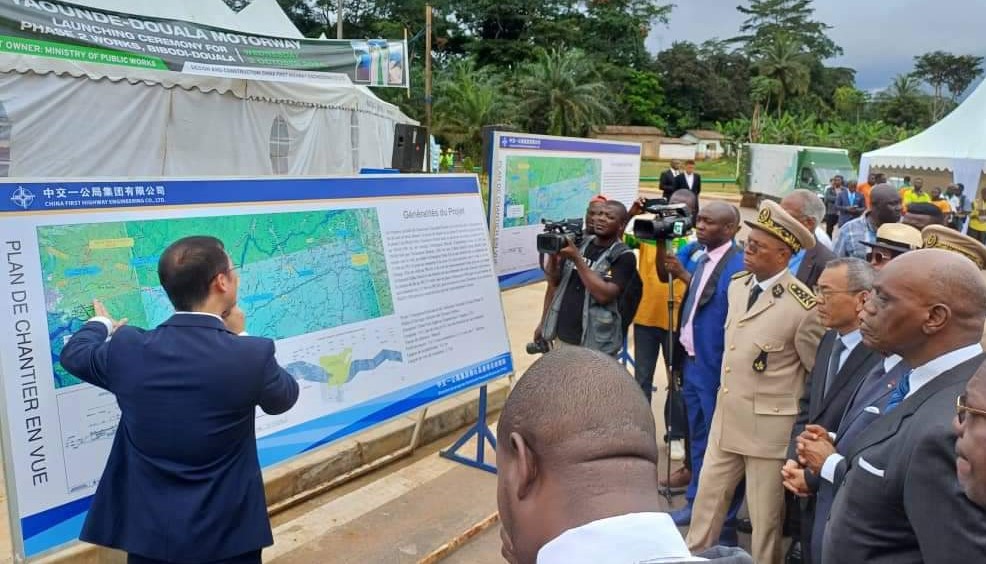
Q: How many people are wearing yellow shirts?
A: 3